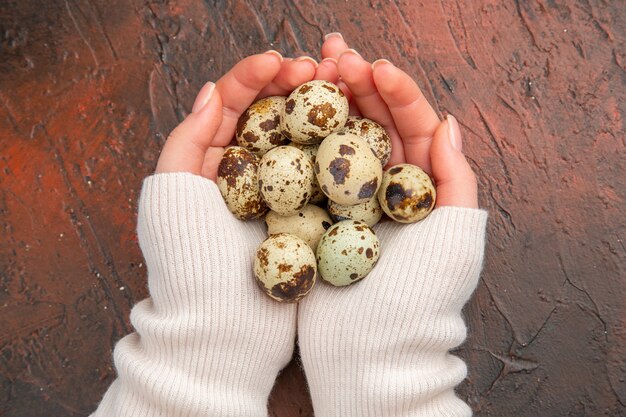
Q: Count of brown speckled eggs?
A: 12